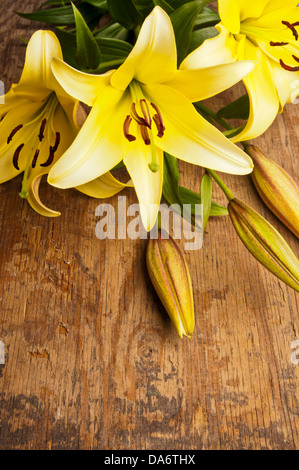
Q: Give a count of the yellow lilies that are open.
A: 3